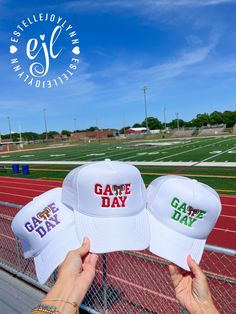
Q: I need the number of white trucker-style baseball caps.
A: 3